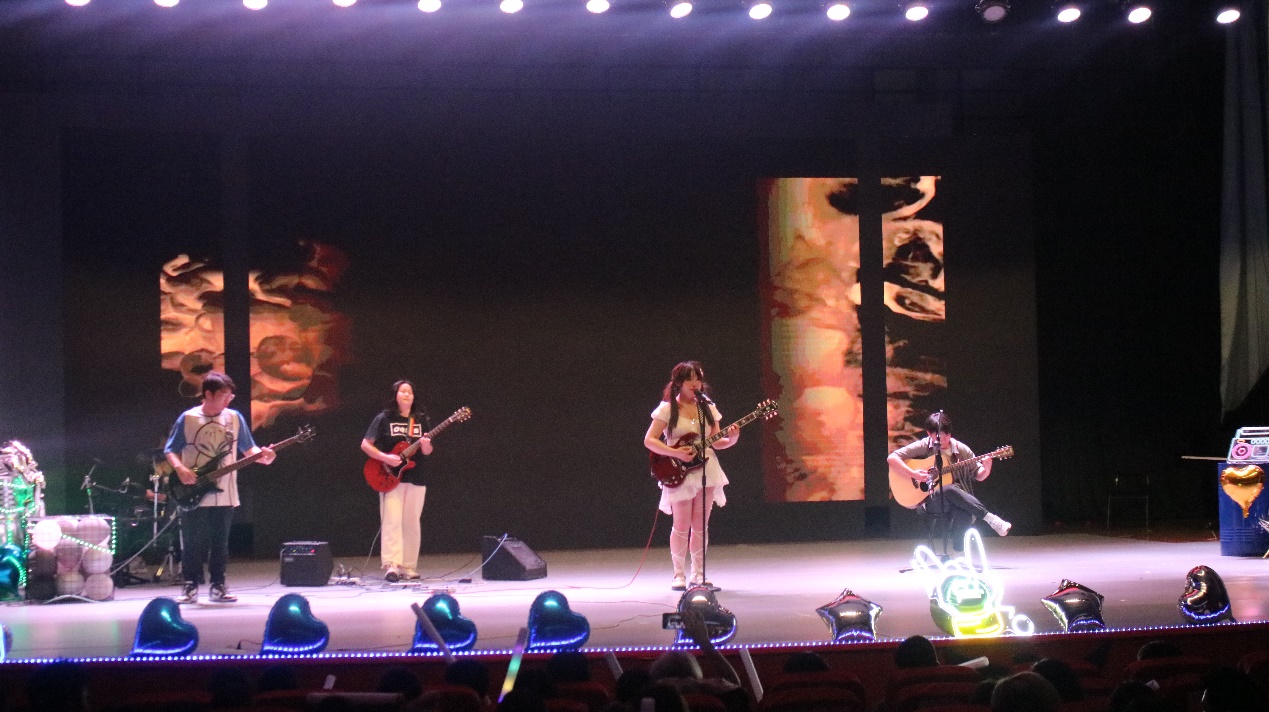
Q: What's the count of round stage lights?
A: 15